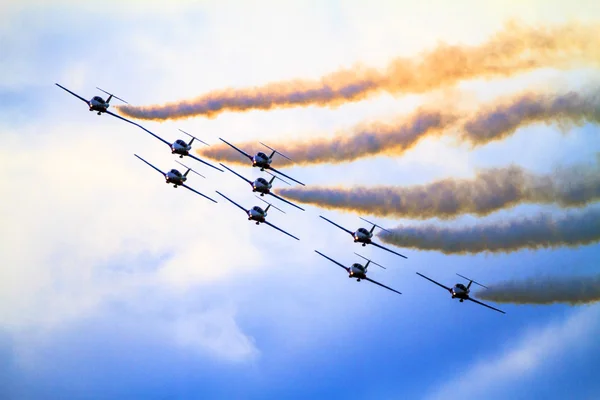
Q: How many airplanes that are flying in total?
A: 9